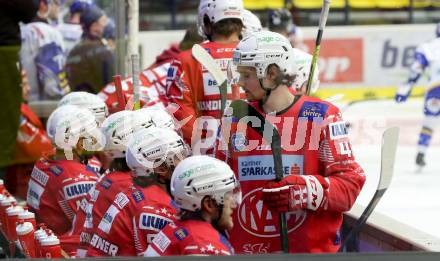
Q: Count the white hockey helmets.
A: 10